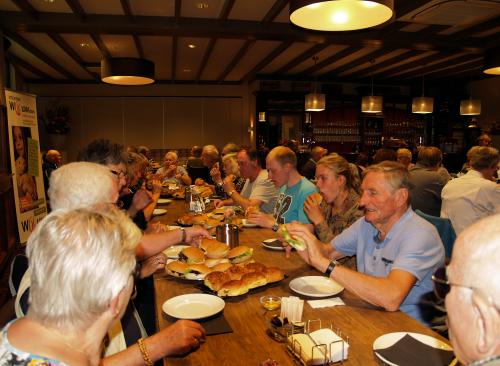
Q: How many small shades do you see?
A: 4